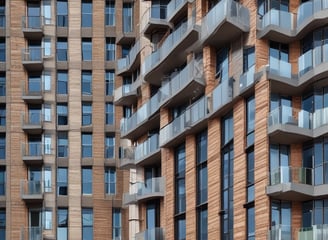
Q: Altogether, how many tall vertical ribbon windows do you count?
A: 4